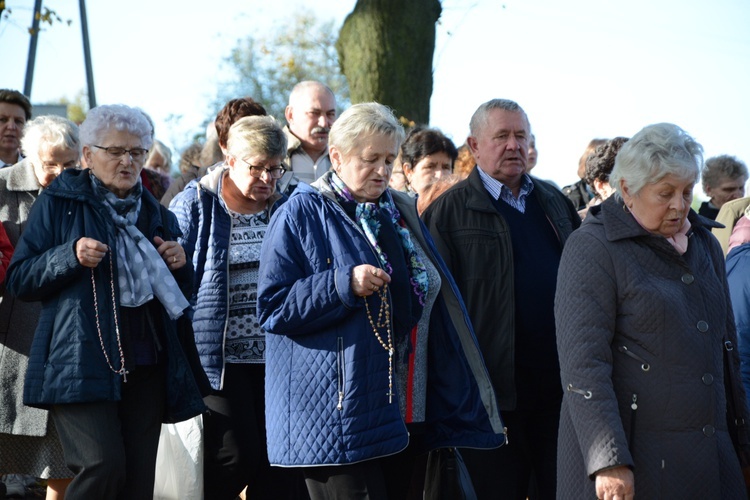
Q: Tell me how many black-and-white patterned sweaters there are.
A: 1